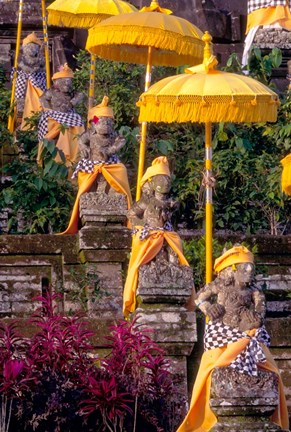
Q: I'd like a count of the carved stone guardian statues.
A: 5